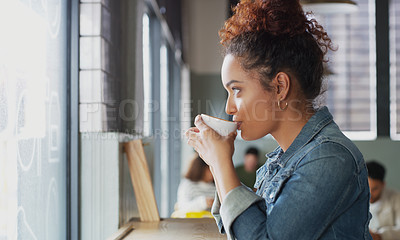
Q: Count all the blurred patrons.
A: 3